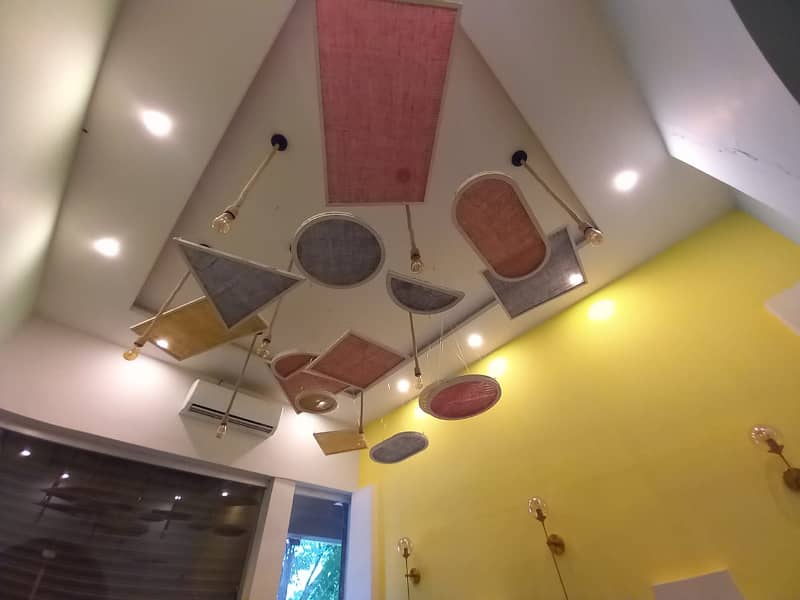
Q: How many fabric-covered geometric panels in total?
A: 14